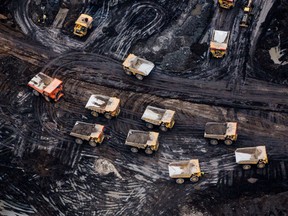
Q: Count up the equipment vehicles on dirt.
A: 13